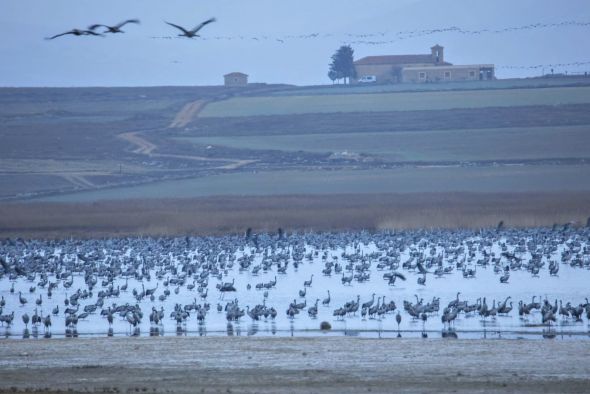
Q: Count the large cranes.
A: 3